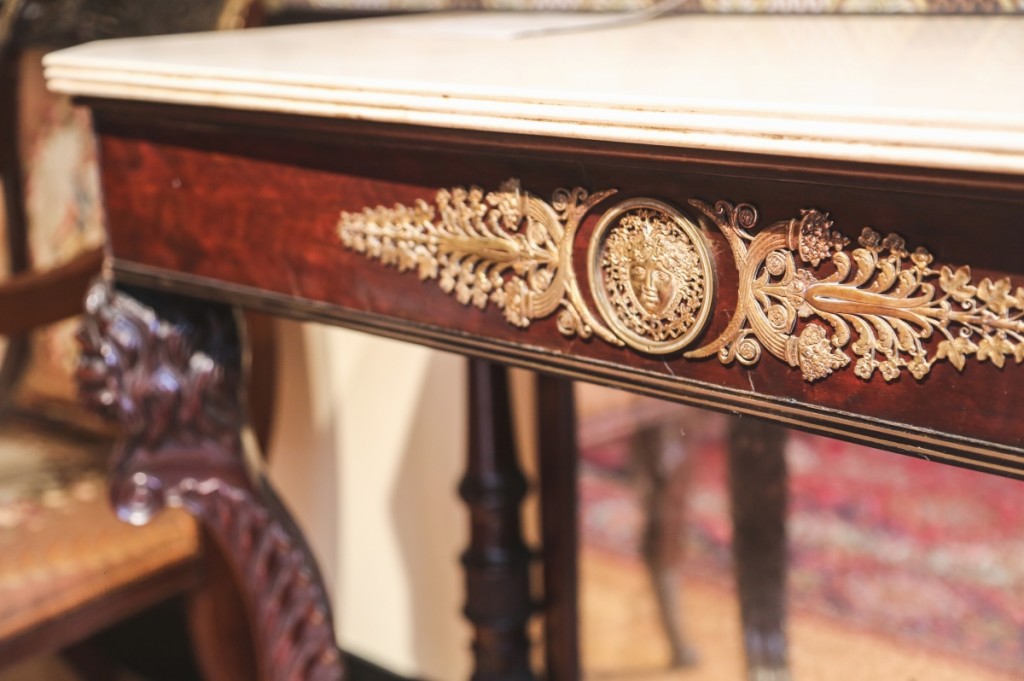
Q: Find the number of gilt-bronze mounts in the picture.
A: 3